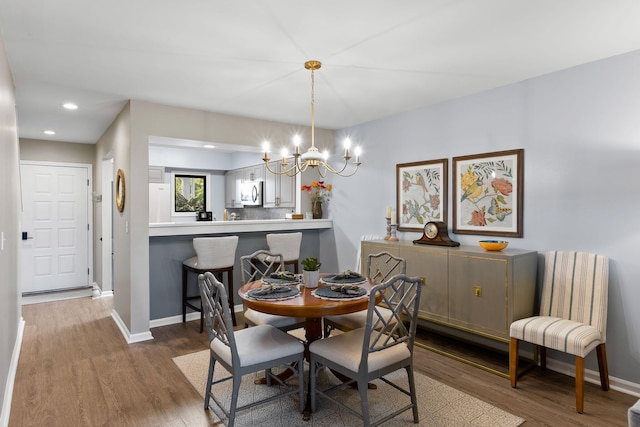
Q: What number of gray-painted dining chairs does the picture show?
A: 4